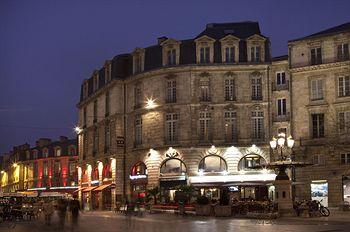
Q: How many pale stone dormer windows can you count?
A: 8